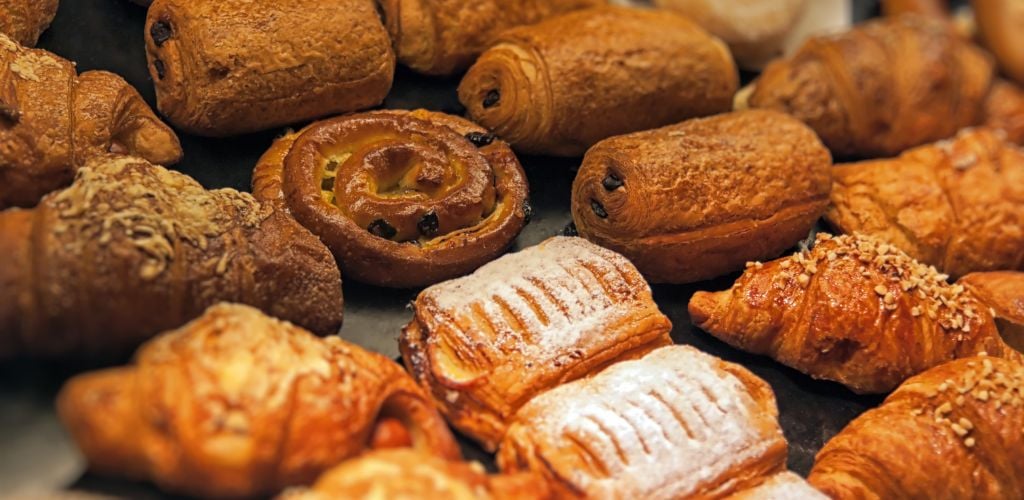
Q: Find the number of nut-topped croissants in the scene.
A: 2